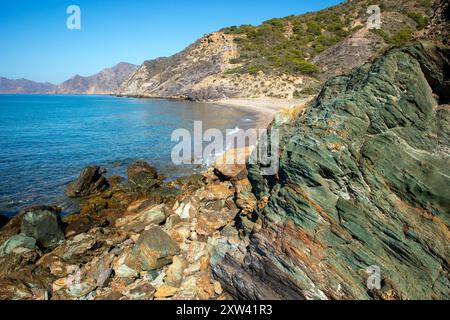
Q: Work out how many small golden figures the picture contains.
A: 0